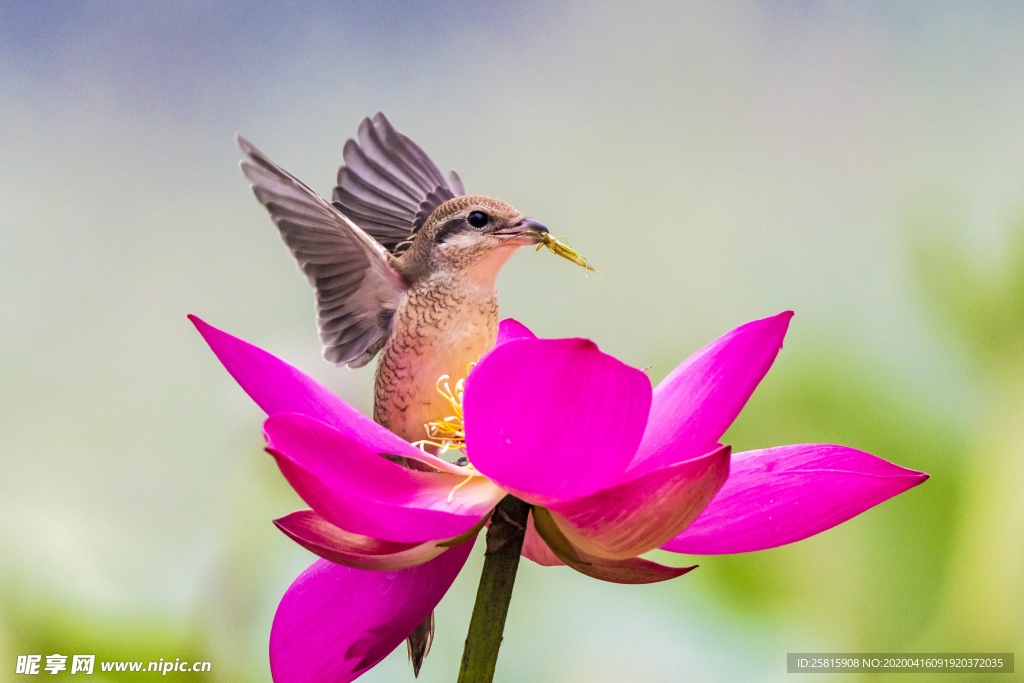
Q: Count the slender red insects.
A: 0